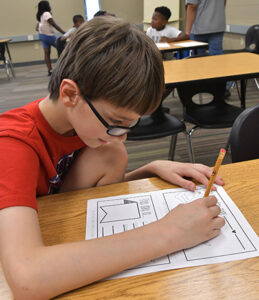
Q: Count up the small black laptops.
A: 0